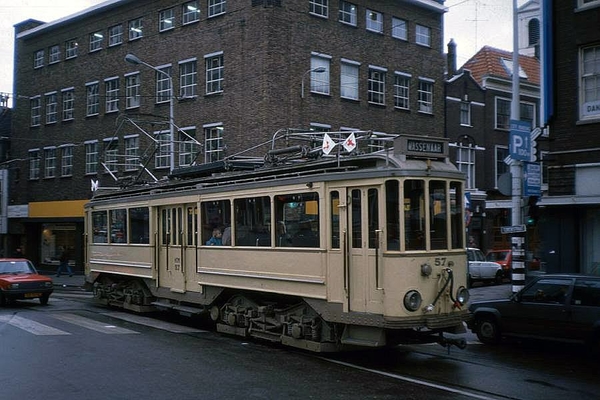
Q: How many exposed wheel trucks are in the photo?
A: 2